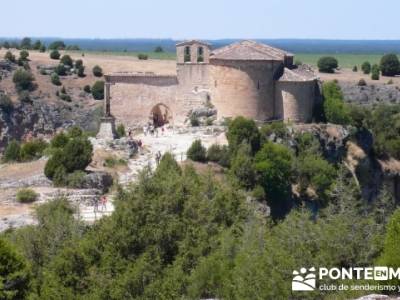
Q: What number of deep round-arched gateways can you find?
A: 1